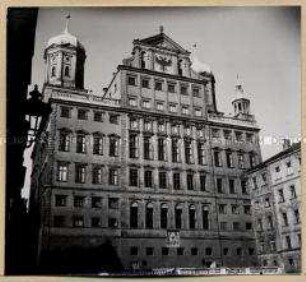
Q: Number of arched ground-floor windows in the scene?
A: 6